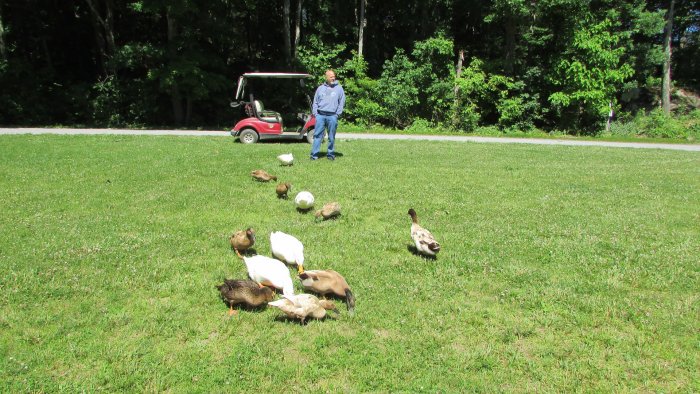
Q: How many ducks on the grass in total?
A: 12